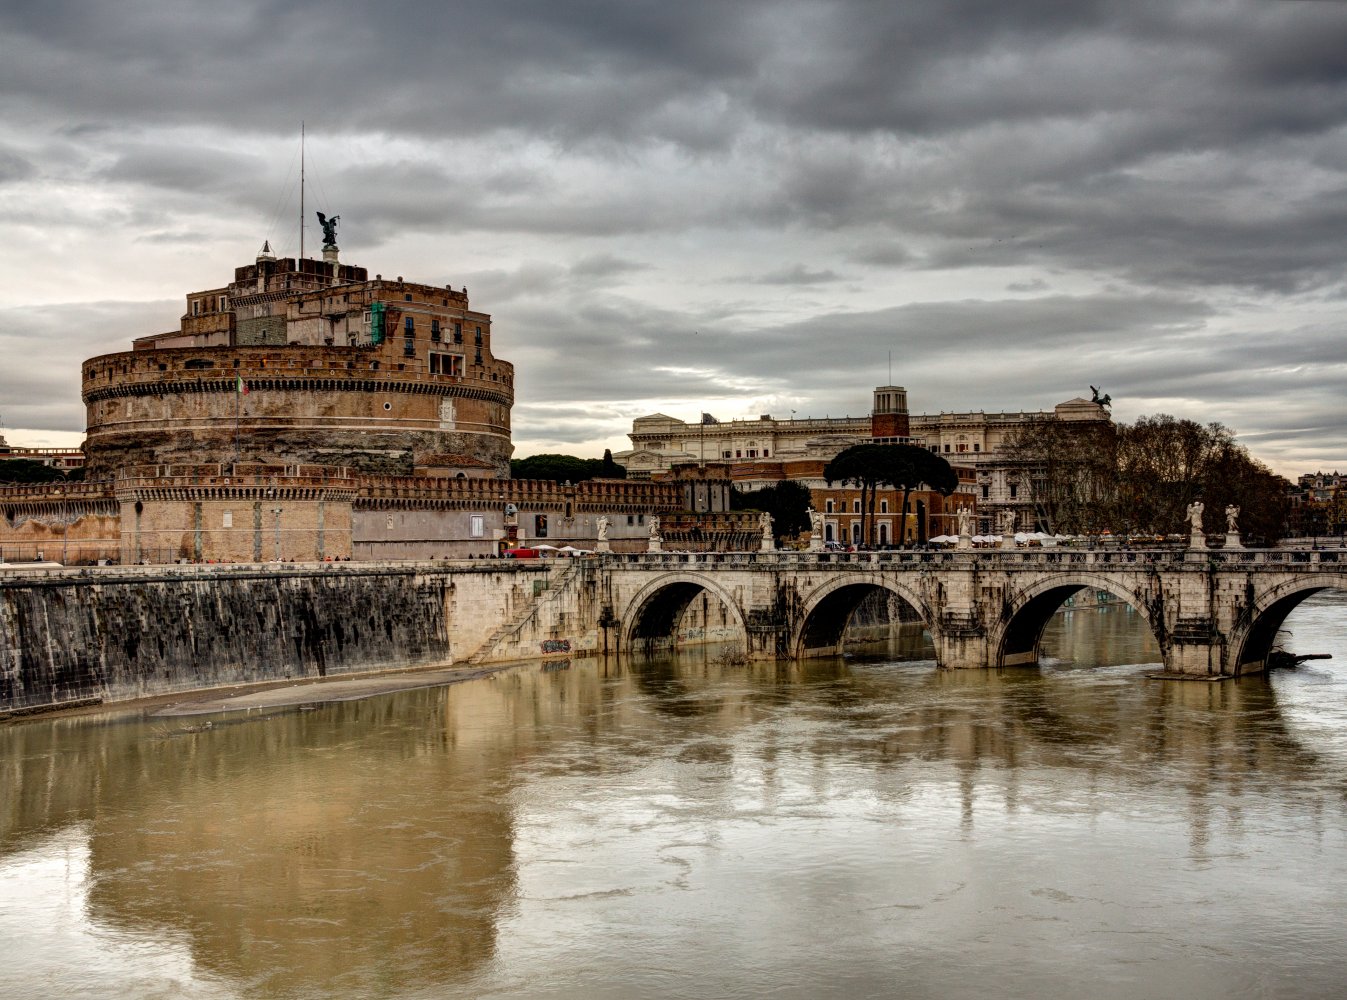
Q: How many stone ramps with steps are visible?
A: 1